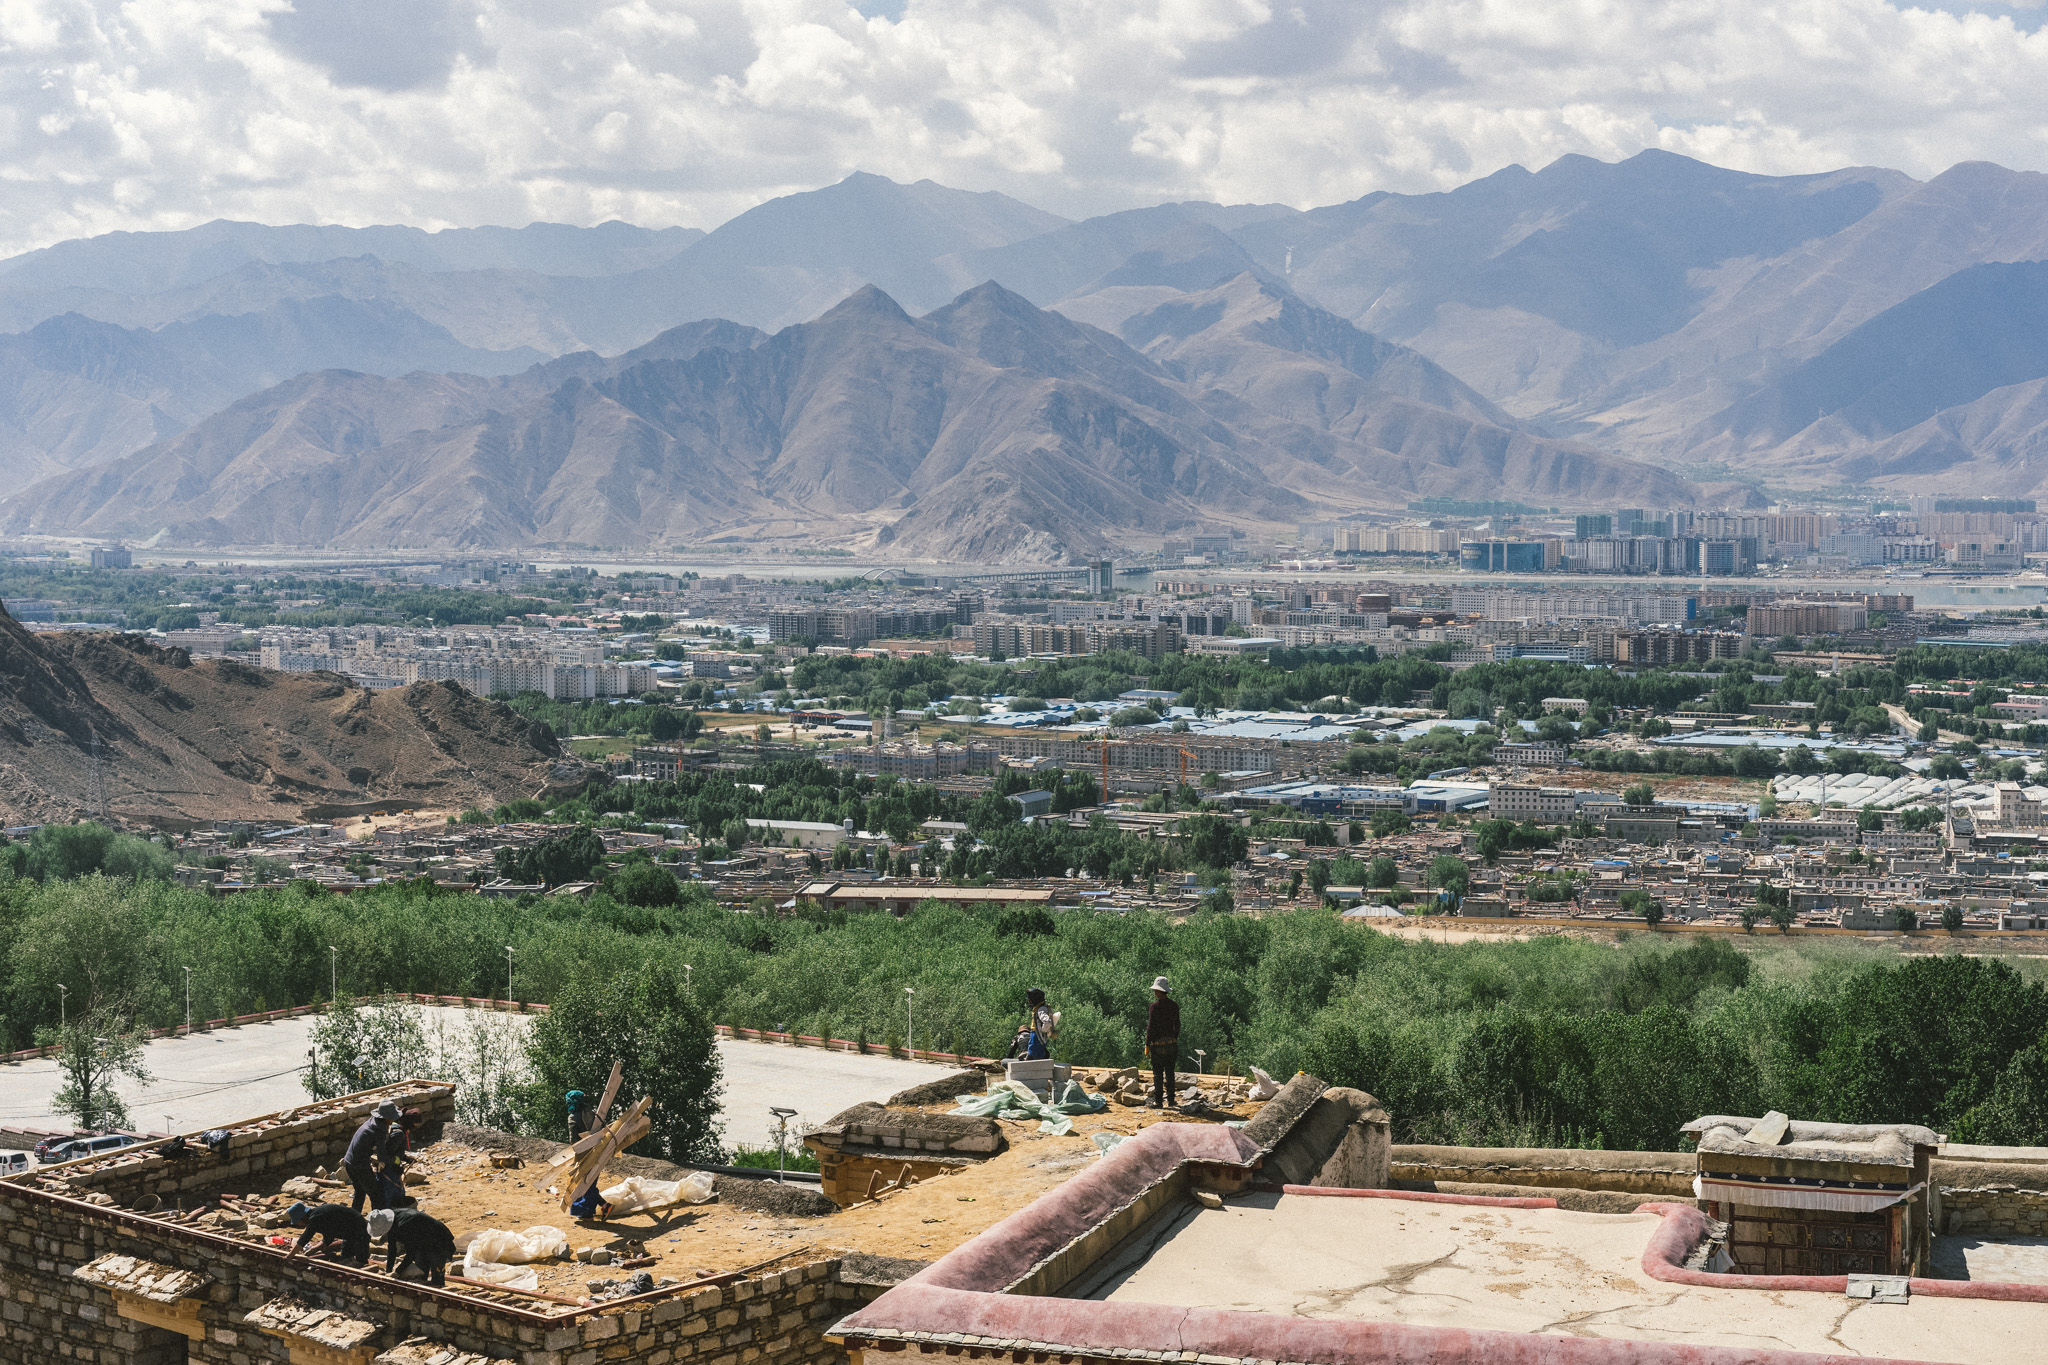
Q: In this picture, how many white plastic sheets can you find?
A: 2